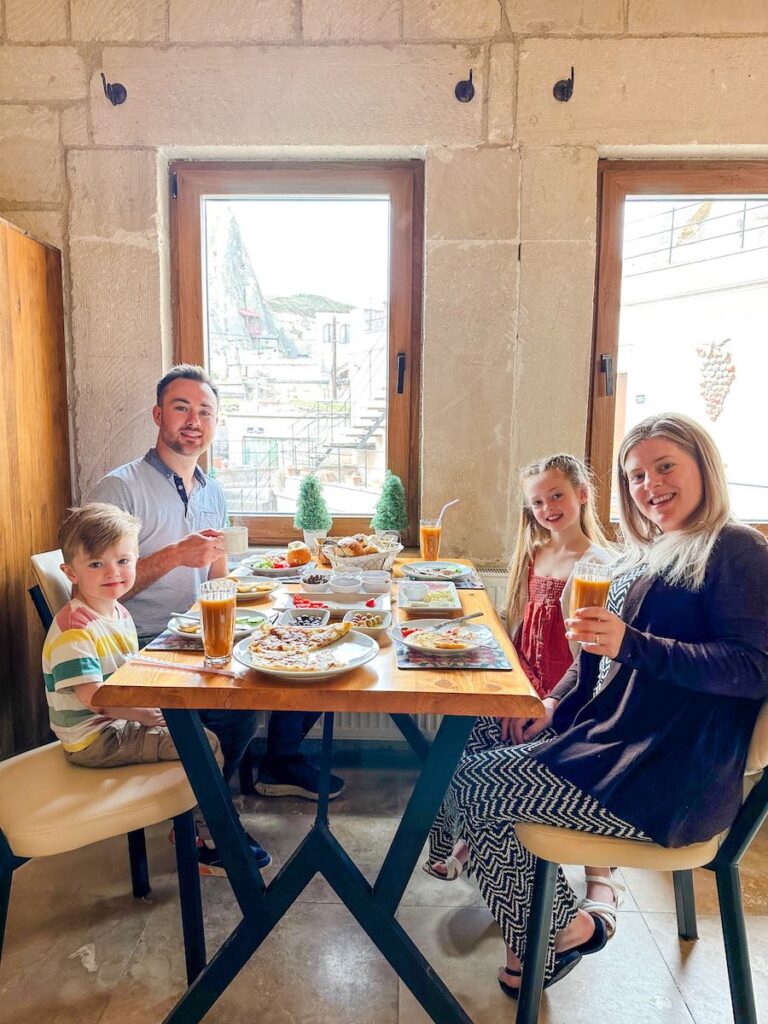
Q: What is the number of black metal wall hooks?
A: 3